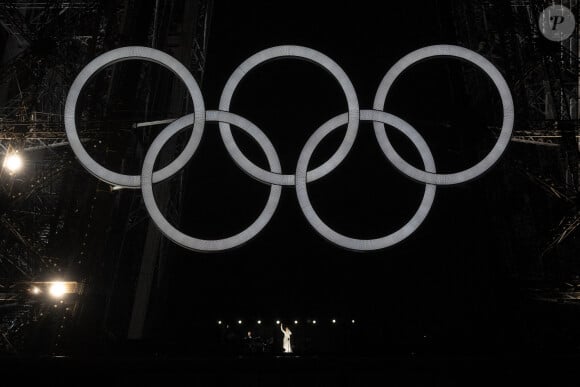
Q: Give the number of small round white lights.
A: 8